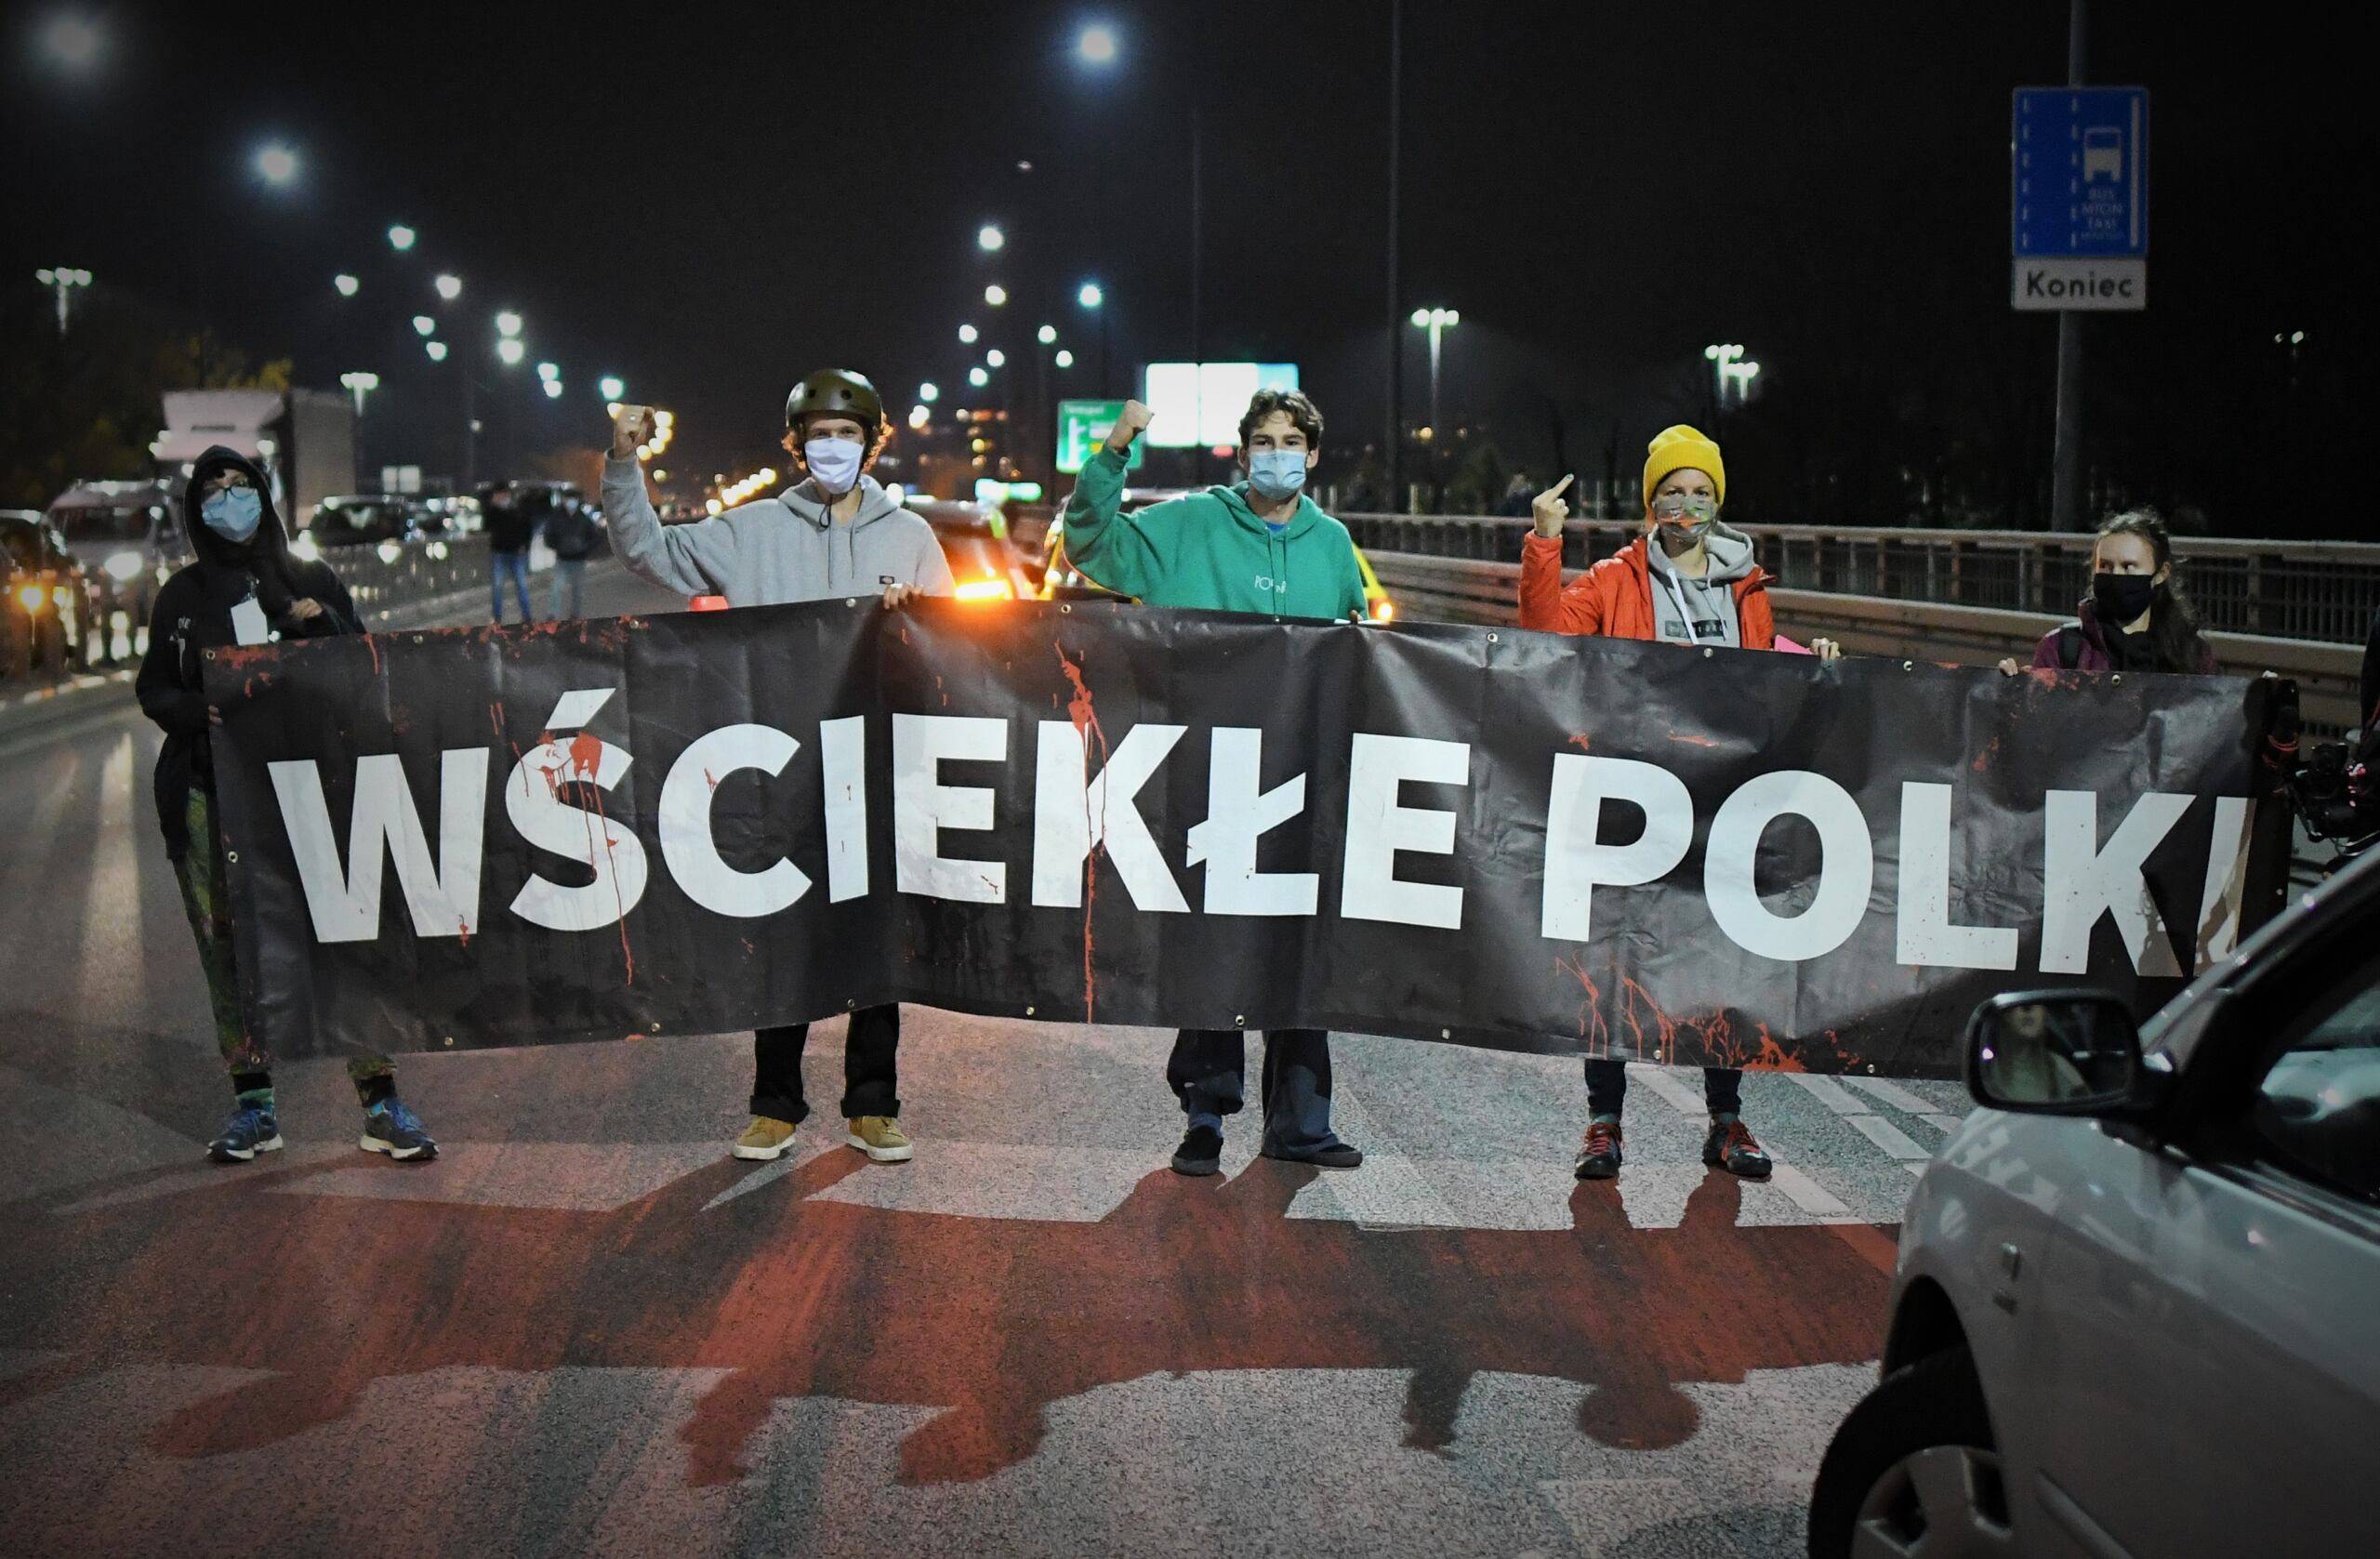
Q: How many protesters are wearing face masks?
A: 5